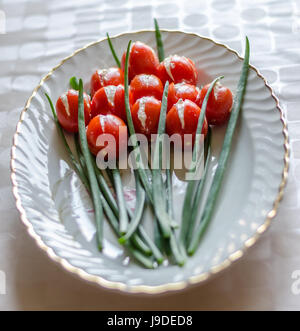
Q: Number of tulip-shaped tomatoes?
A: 11